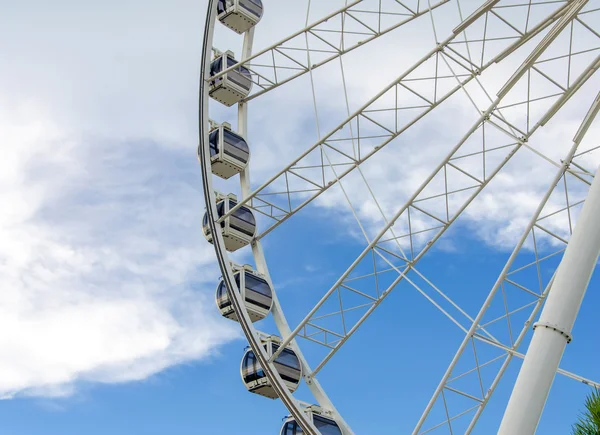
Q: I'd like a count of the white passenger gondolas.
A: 7